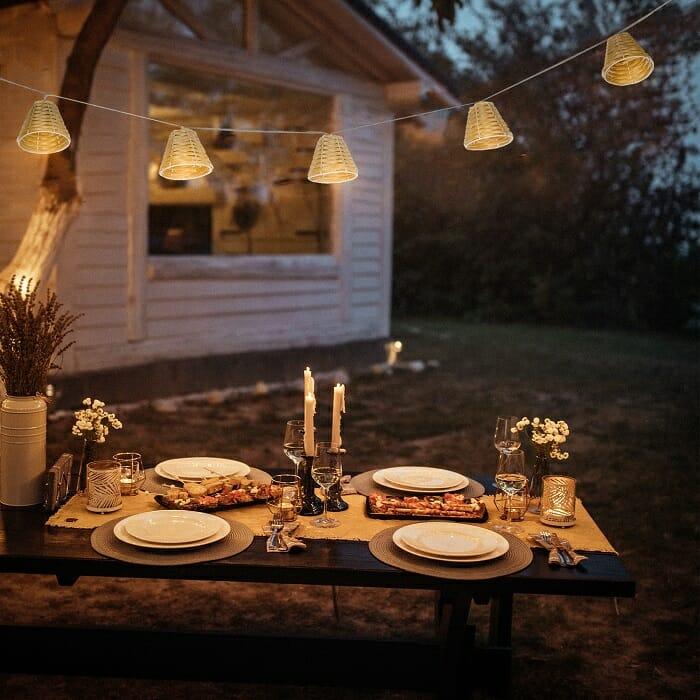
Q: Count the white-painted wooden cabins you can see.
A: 1